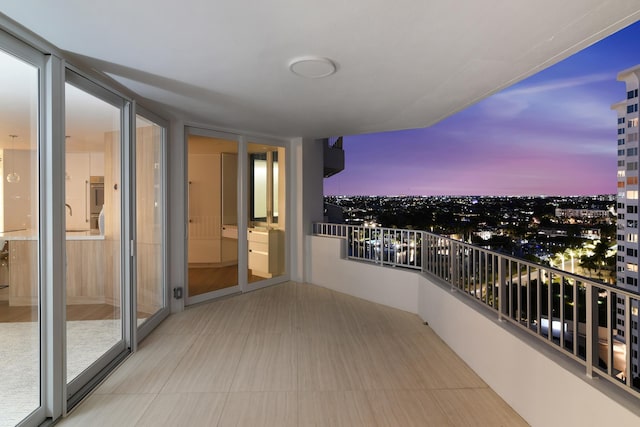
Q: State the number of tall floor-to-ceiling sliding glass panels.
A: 5